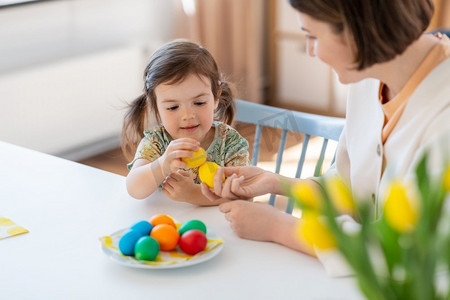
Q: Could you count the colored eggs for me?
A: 9